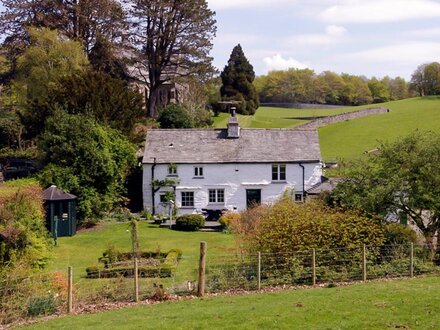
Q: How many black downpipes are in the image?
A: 2